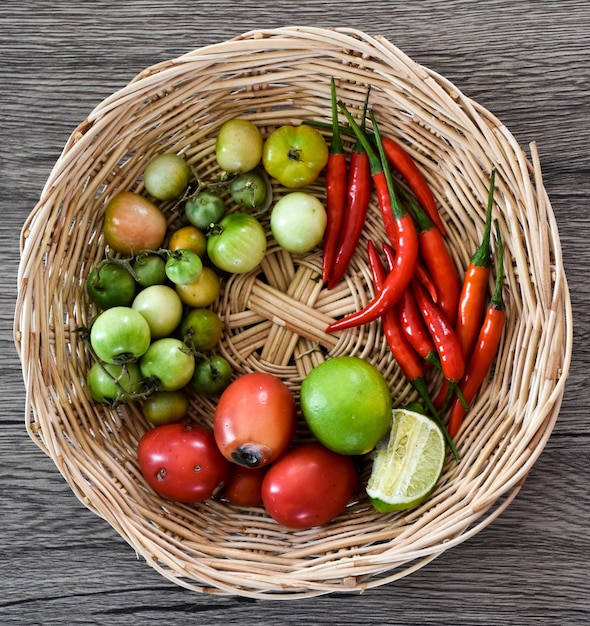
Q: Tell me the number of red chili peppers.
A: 11